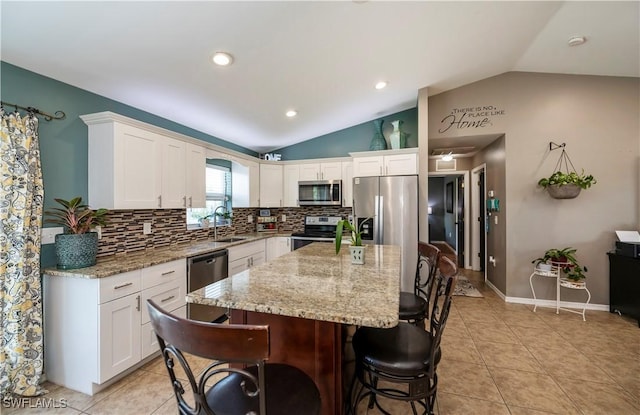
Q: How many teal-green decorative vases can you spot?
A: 2